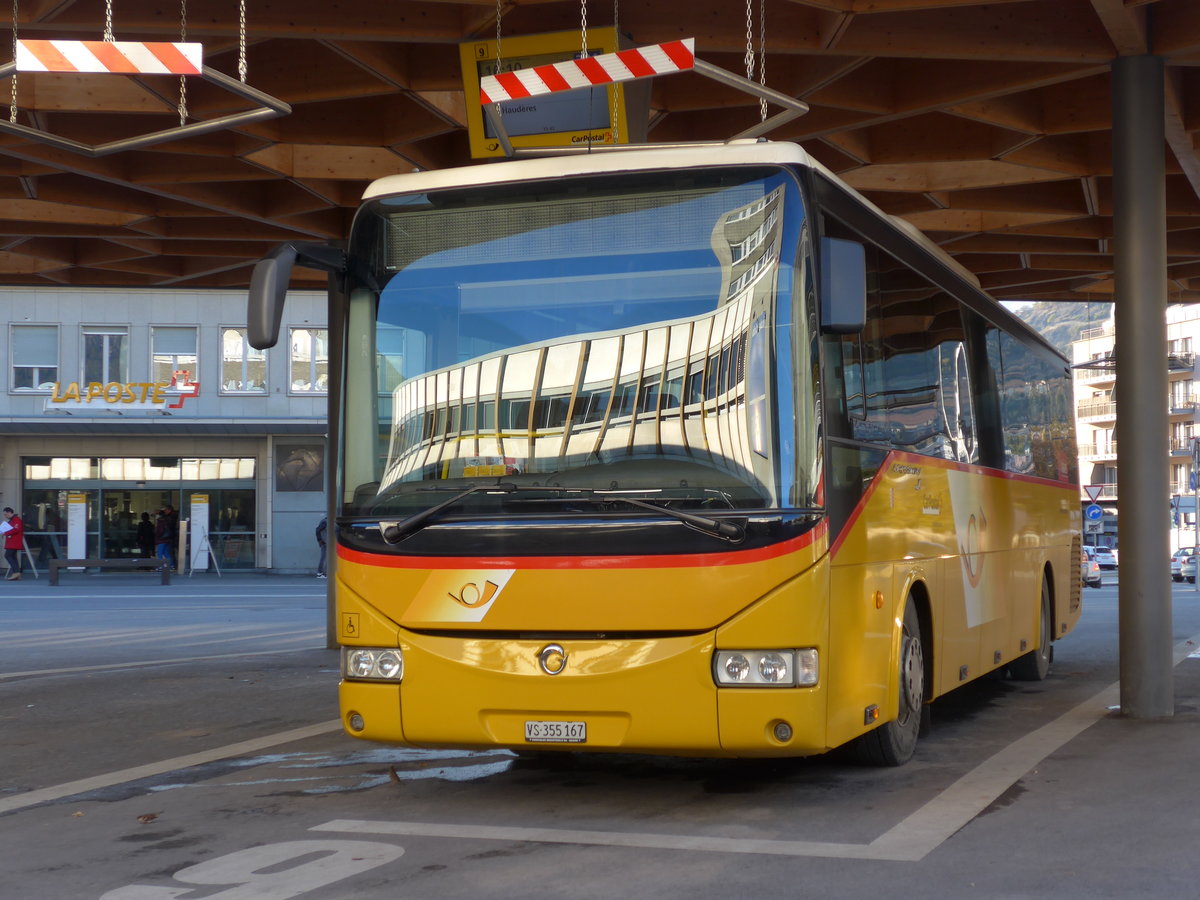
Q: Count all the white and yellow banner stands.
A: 2